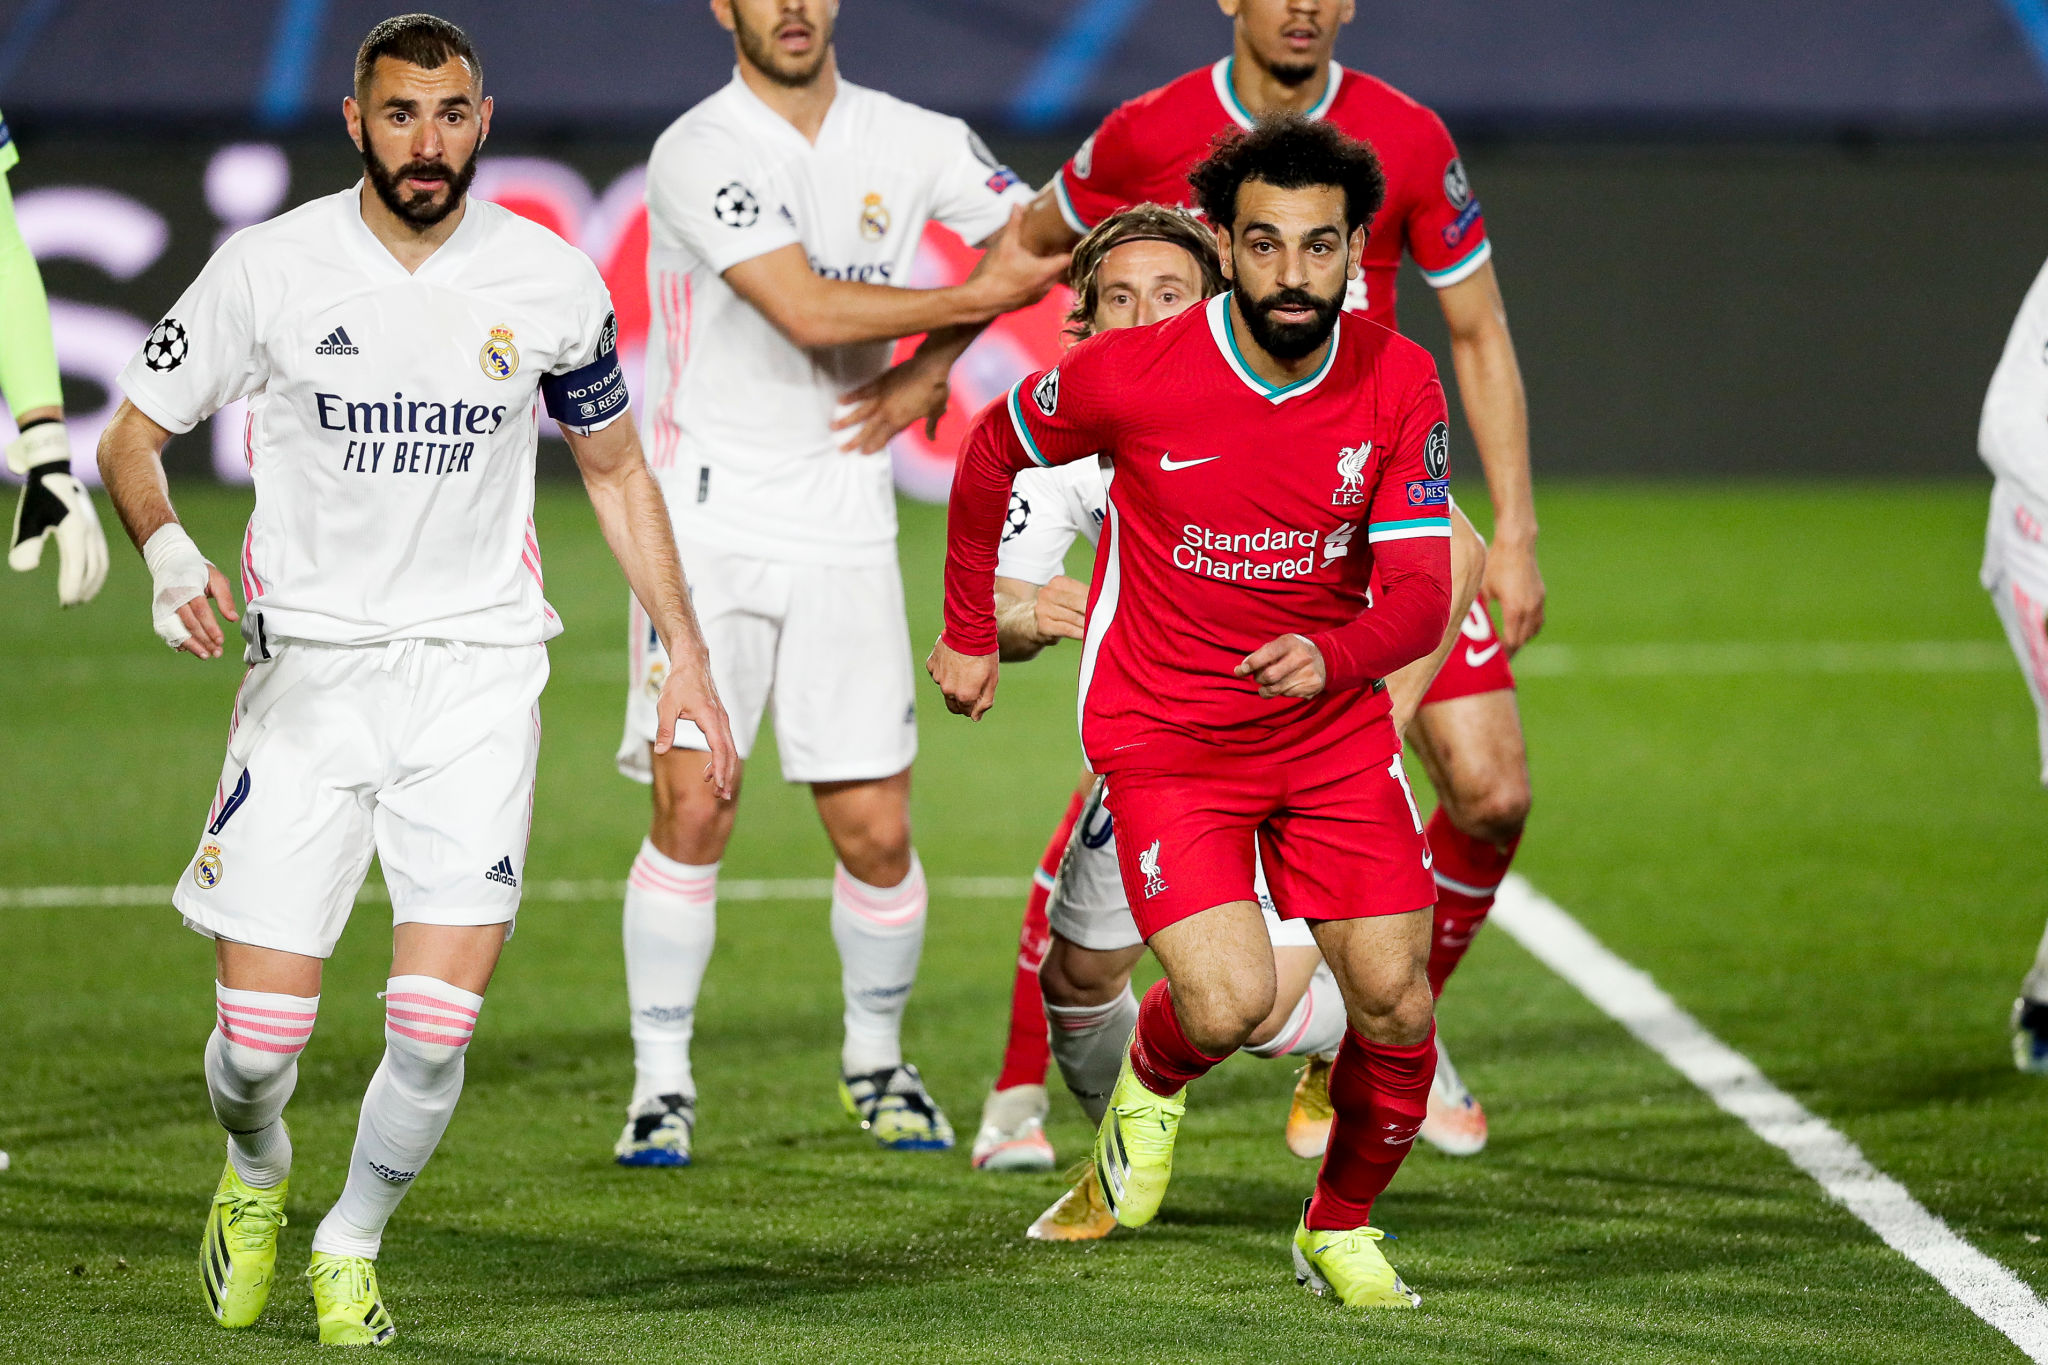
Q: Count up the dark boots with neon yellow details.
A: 2